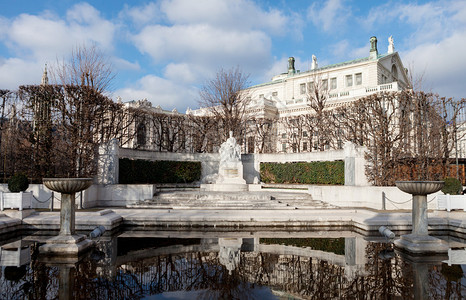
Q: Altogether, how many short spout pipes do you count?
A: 2